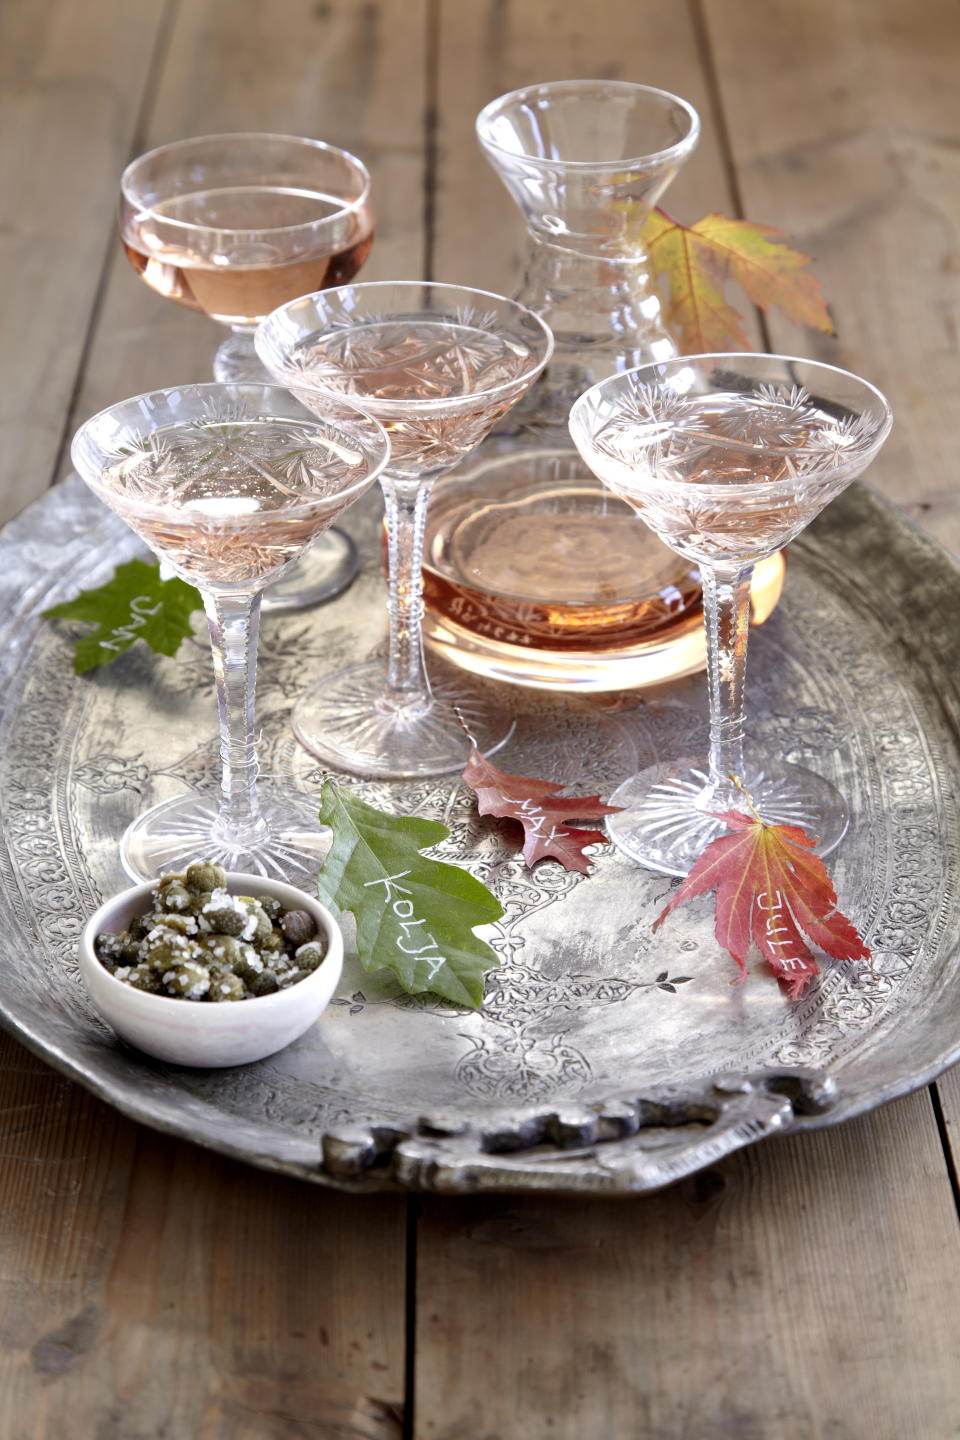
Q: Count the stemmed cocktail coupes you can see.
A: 4